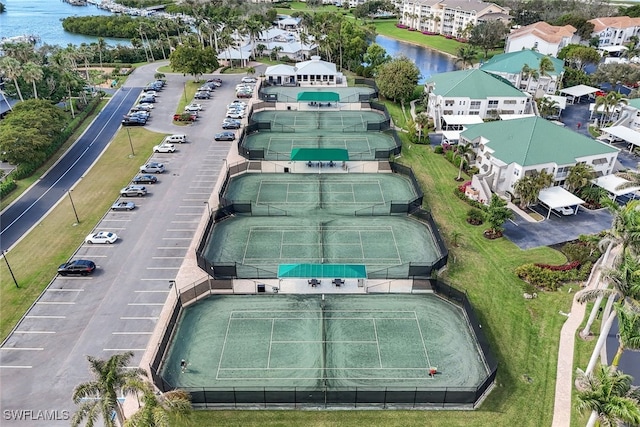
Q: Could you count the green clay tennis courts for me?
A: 6